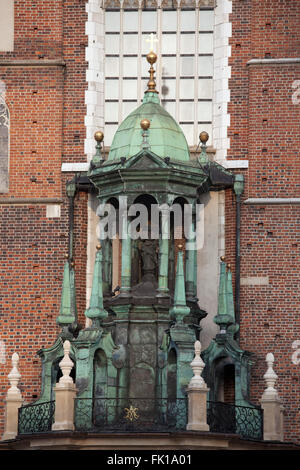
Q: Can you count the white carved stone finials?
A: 4